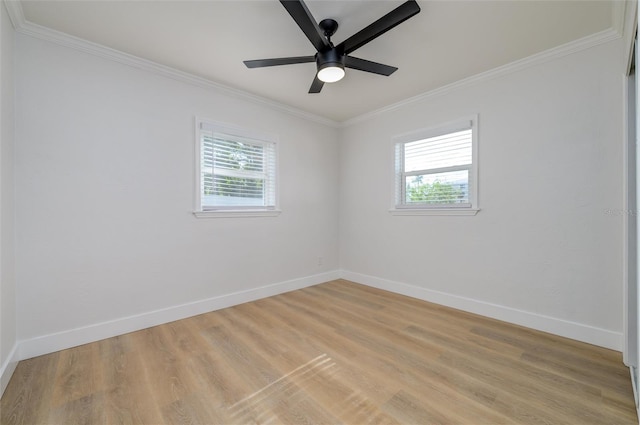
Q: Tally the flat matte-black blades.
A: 5